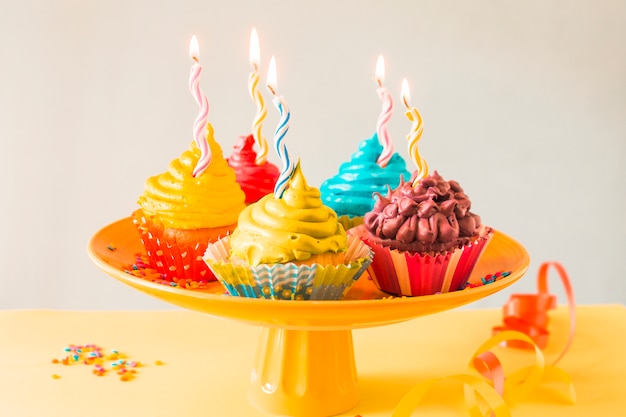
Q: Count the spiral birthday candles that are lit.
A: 5